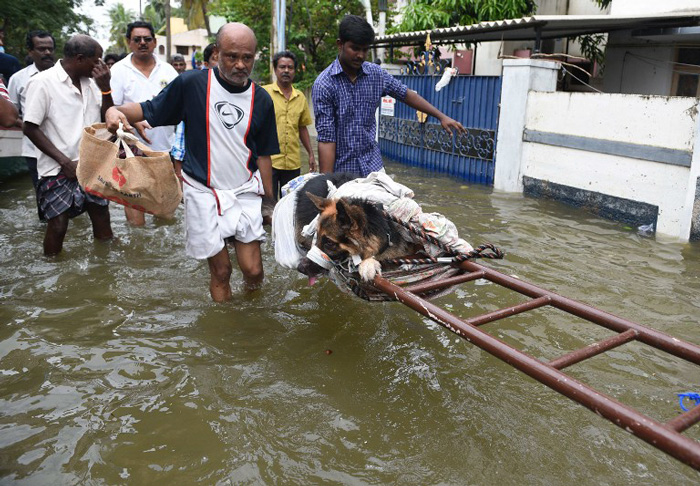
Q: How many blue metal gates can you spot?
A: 1